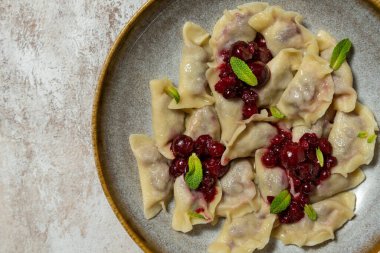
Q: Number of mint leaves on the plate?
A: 11